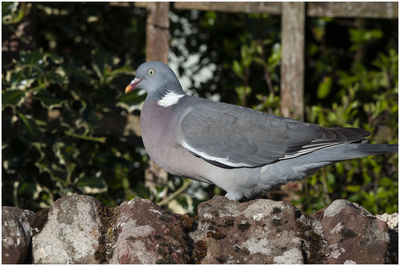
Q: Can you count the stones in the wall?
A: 5